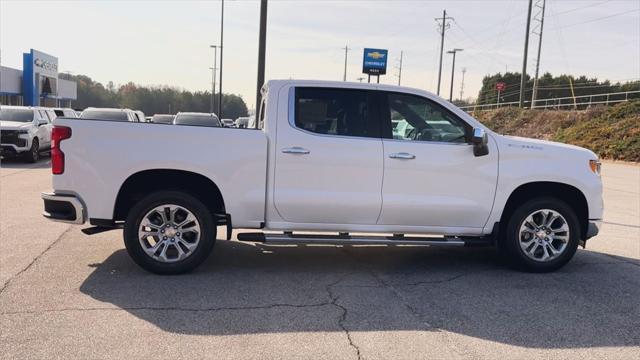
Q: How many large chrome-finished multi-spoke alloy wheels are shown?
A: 2